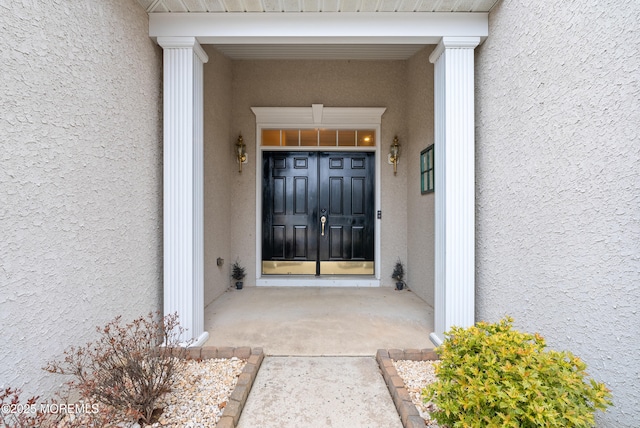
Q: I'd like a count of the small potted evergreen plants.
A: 2